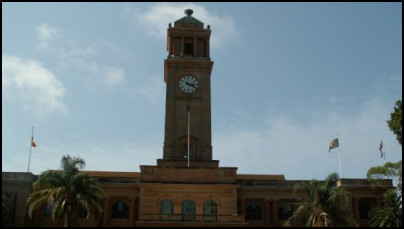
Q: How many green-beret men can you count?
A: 0